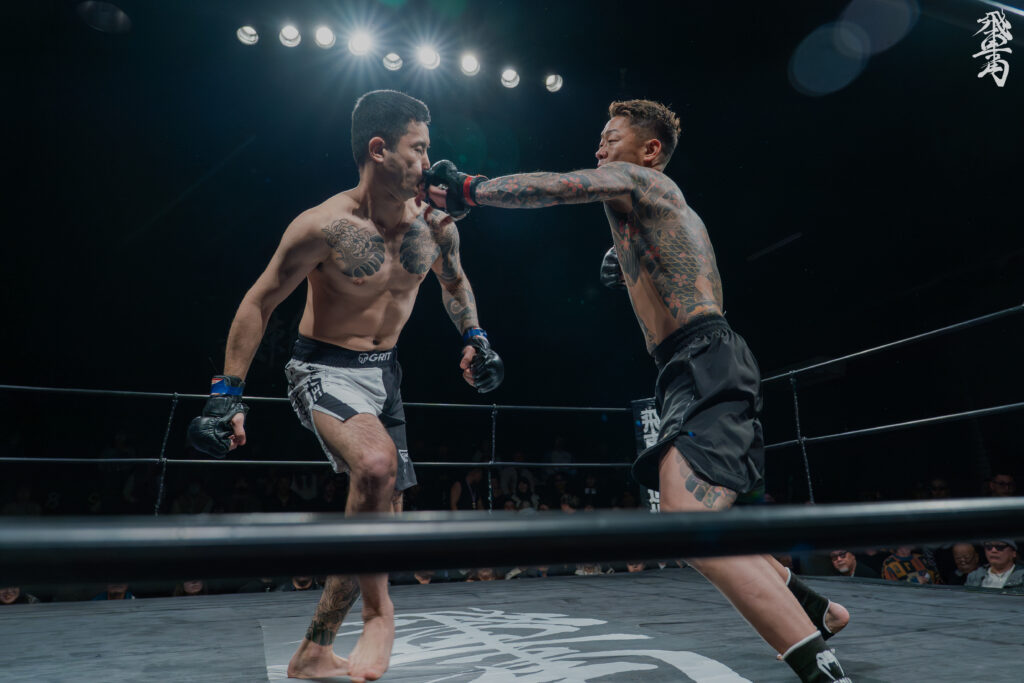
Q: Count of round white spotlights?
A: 9